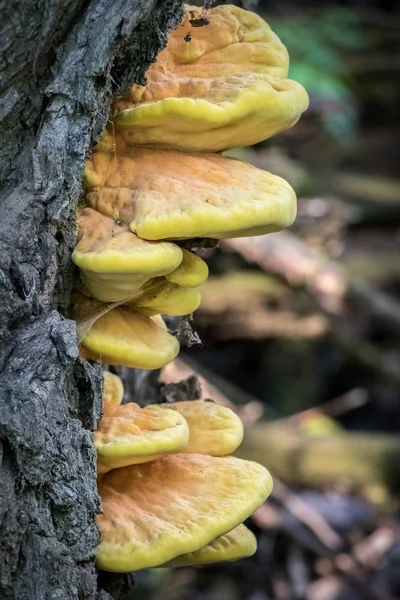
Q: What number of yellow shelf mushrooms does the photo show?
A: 11